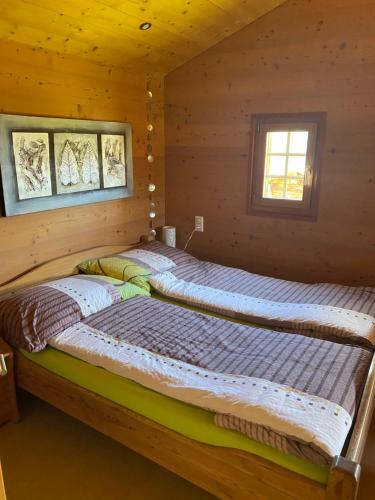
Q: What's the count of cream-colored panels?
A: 3